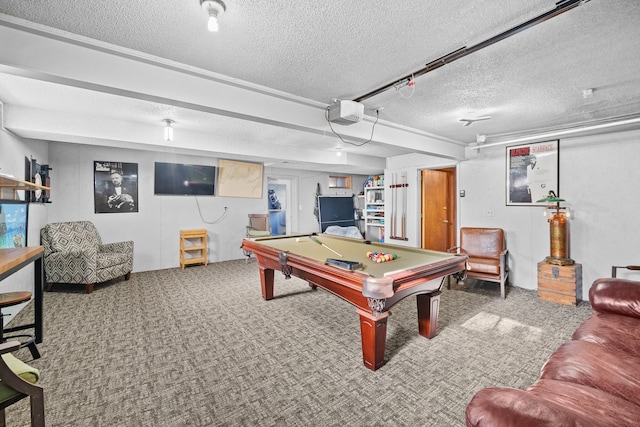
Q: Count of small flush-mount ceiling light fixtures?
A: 3